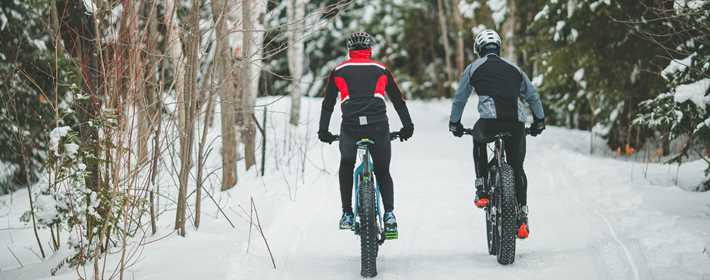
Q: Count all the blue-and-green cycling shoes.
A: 2